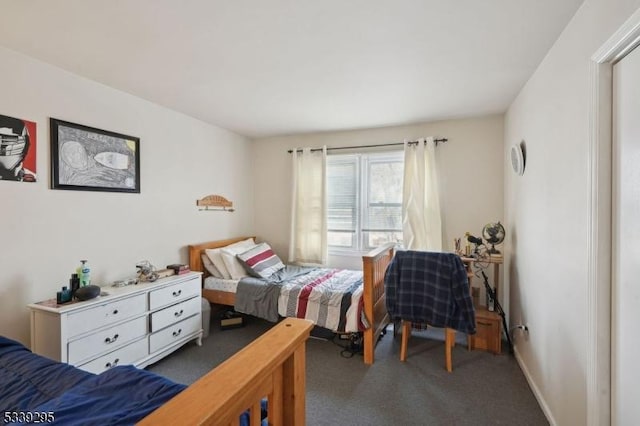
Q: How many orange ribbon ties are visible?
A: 0